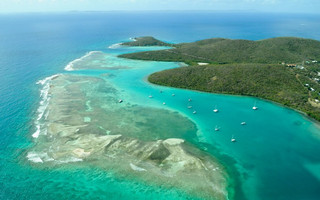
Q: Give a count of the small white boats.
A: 13